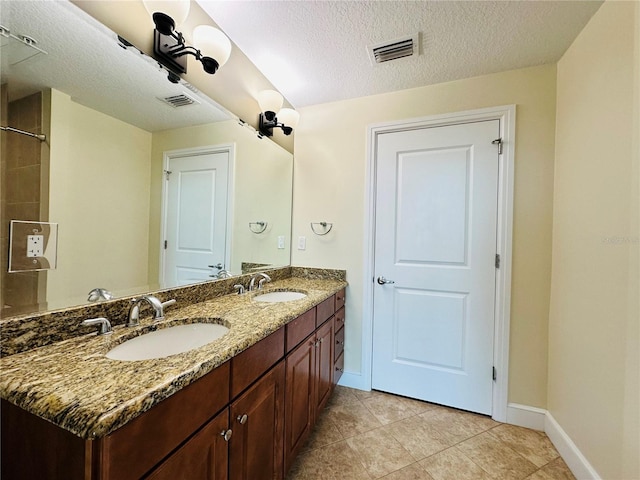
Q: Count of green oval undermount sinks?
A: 0